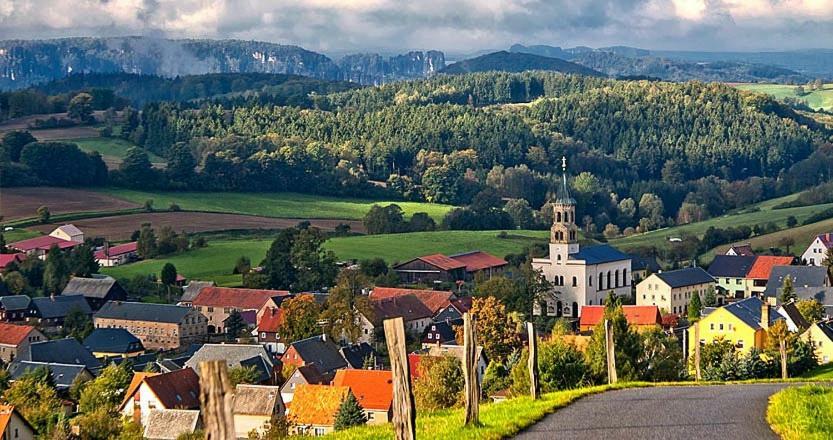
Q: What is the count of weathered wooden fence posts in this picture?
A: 7